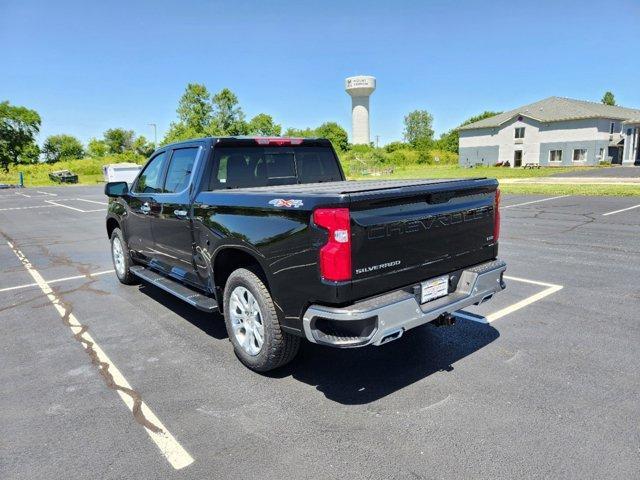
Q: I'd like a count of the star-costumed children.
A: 0